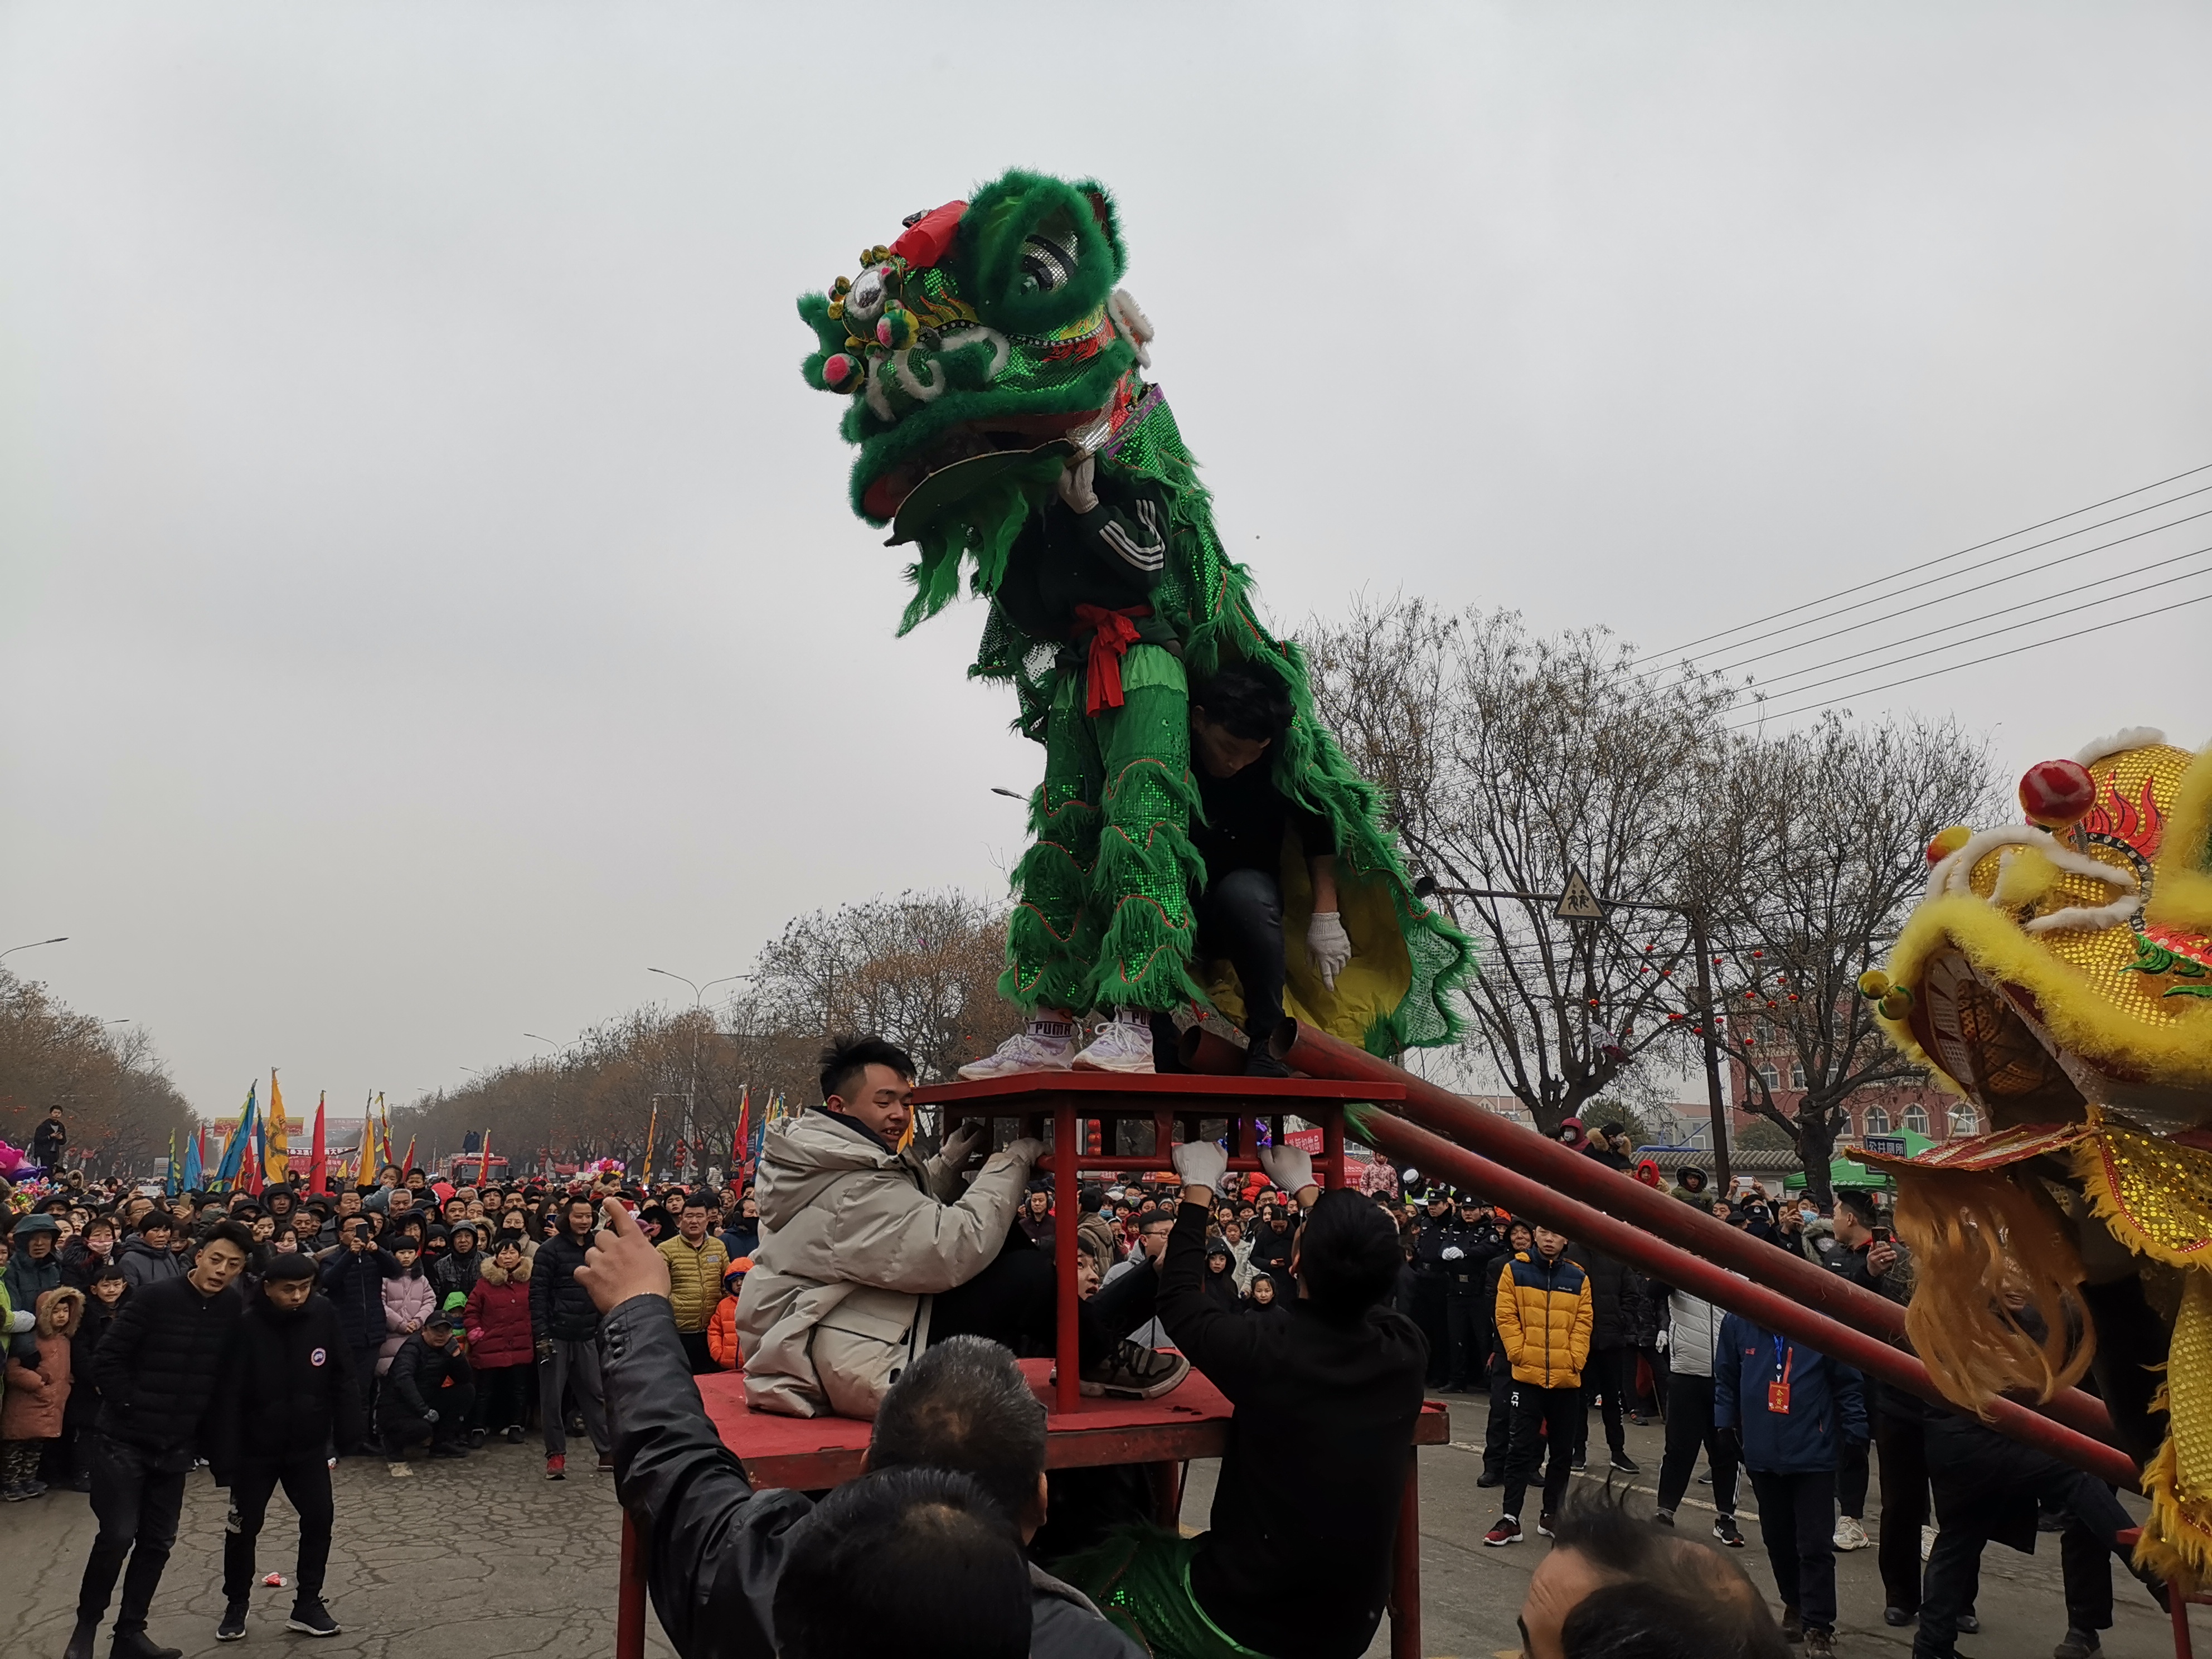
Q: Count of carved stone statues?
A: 0